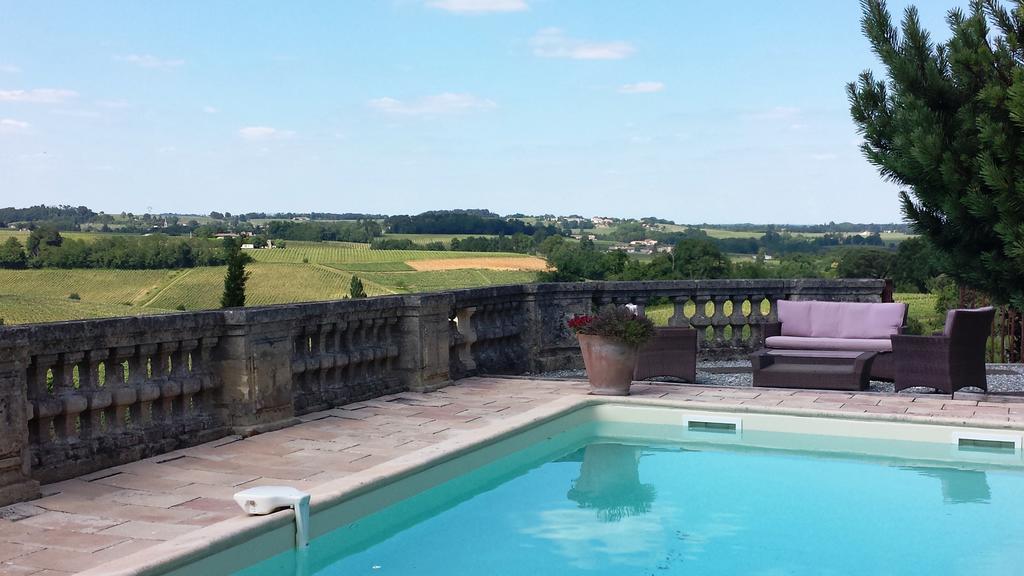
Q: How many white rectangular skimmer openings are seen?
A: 2